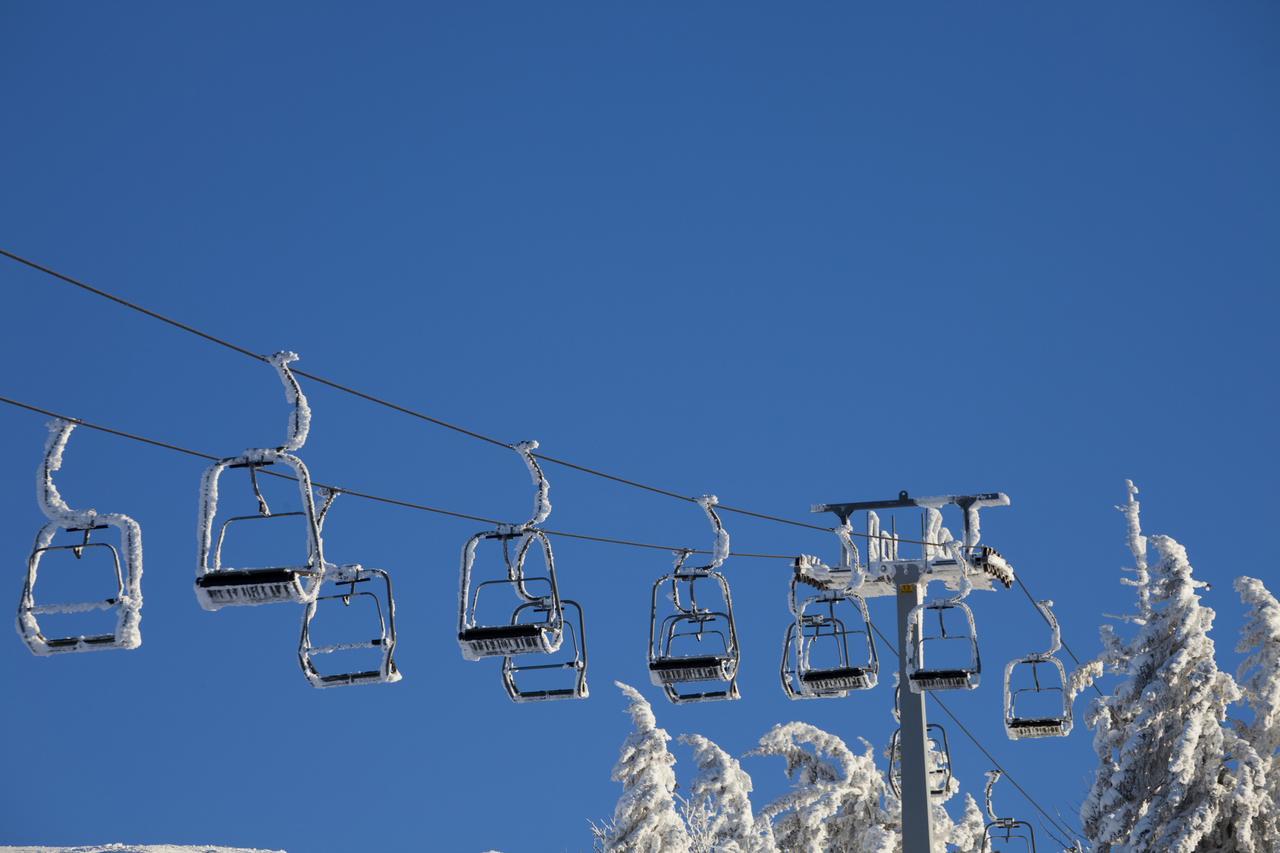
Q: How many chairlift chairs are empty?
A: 13